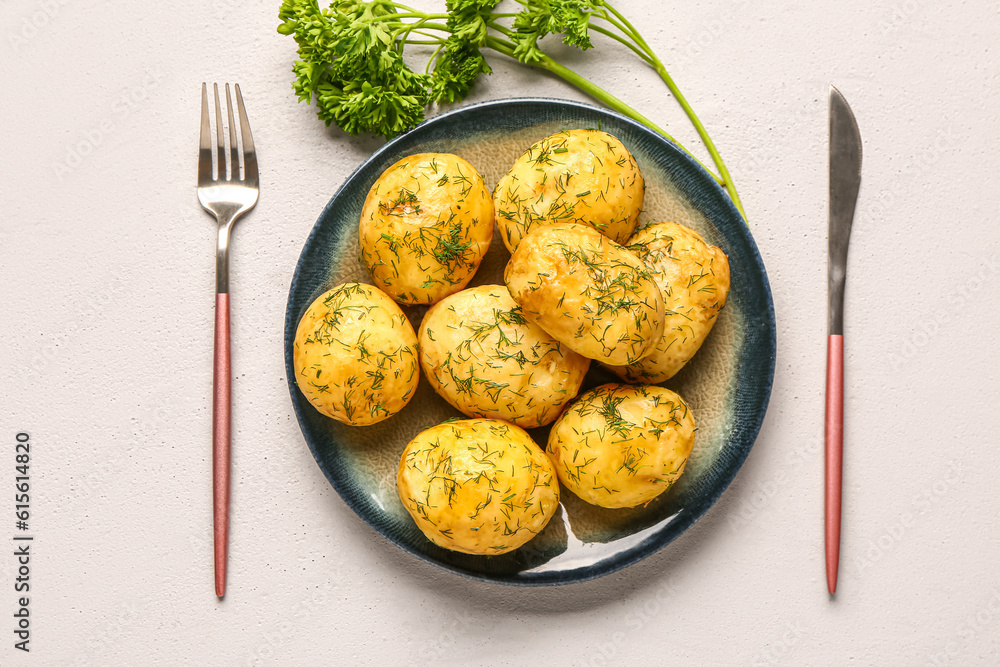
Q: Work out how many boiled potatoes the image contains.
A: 8